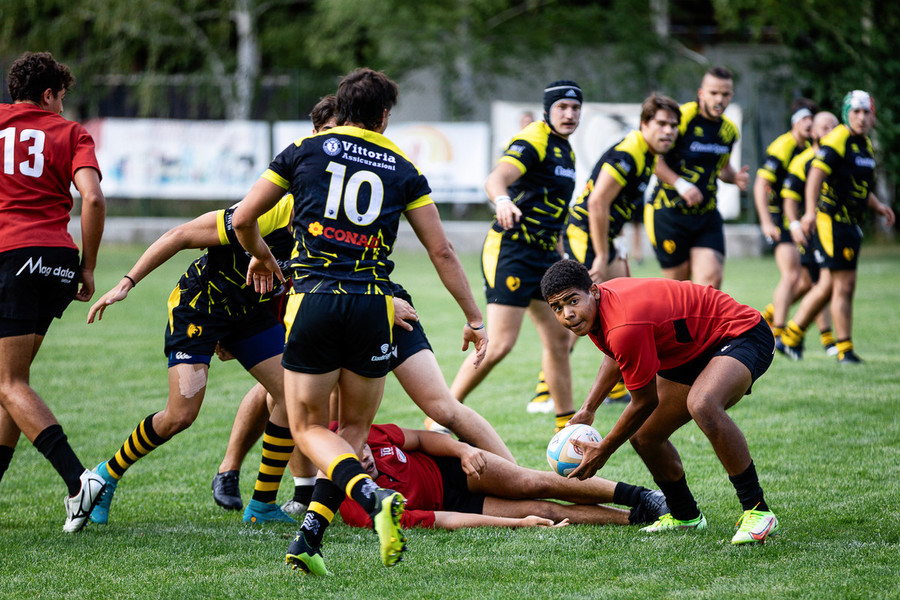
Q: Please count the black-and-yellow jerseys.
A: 8